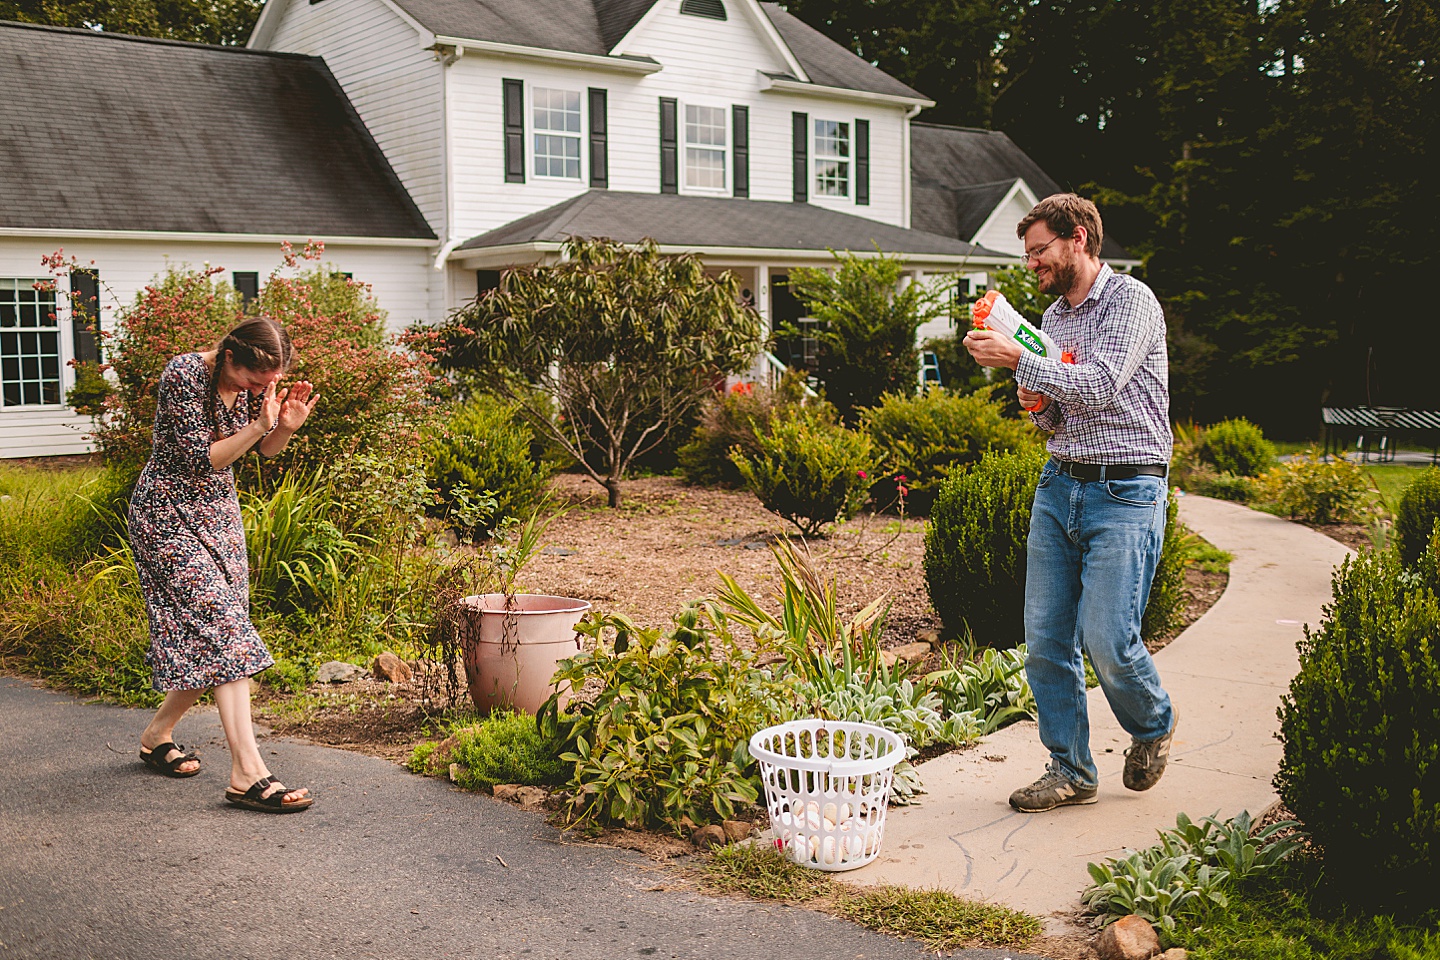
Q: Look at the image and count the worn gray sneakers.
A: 2